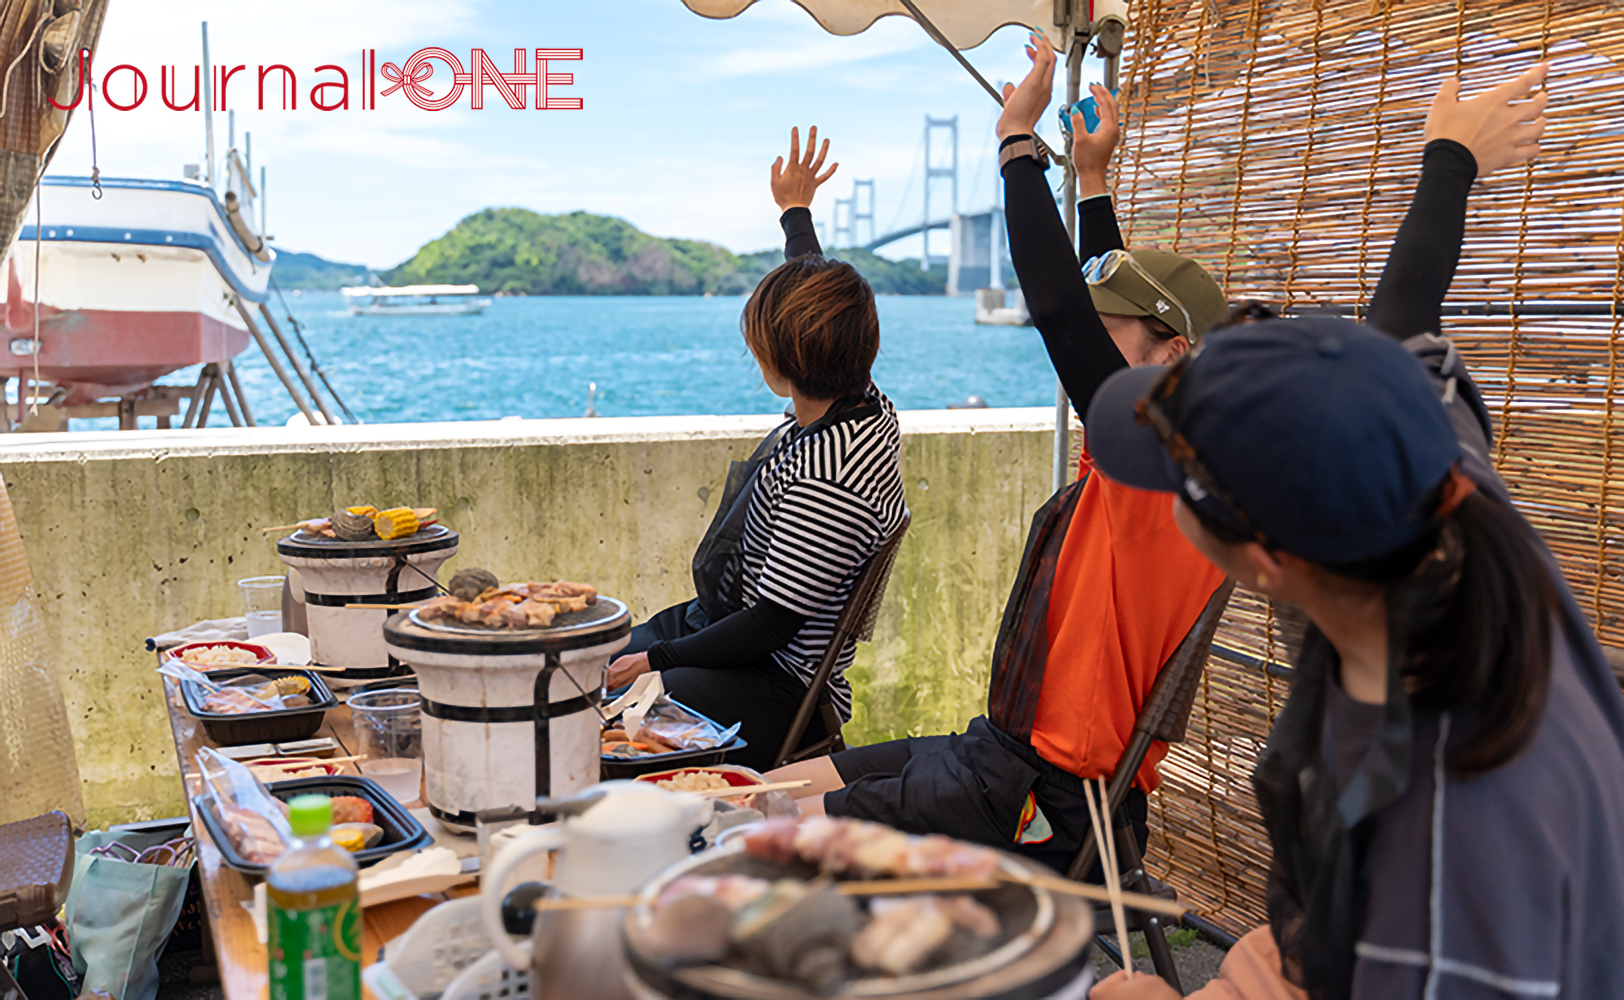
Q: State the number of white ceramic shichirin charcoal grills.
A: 3